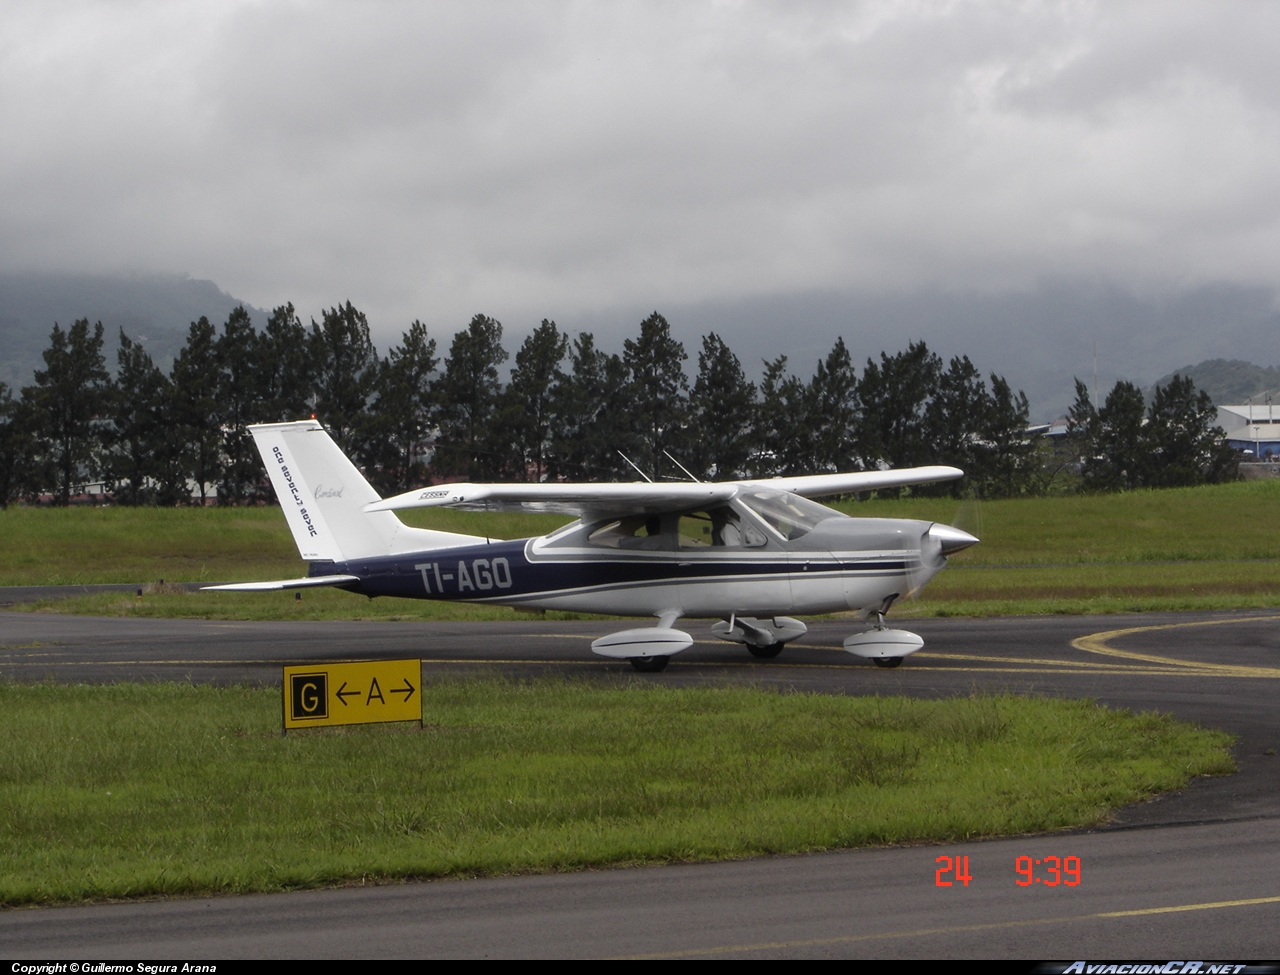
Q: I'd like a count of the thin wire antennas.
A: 2